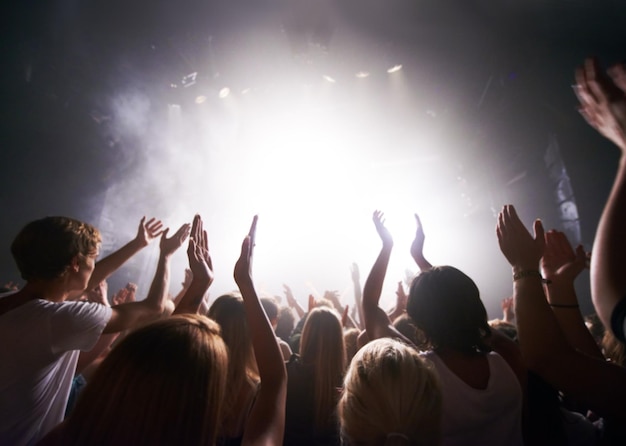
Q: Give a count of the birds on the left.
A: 0